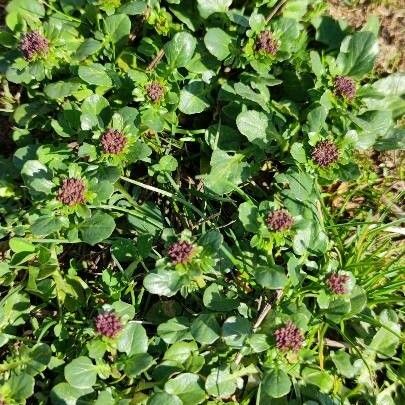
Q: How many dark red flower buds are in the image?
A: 12